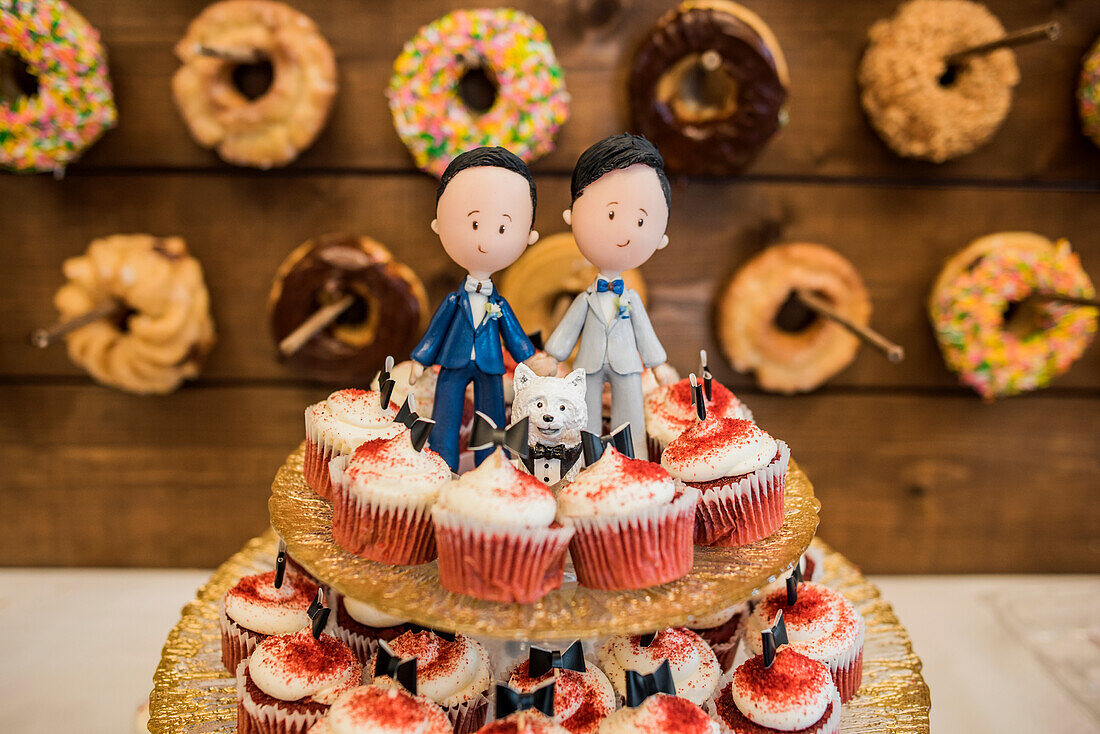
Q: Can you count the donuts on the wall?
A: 11